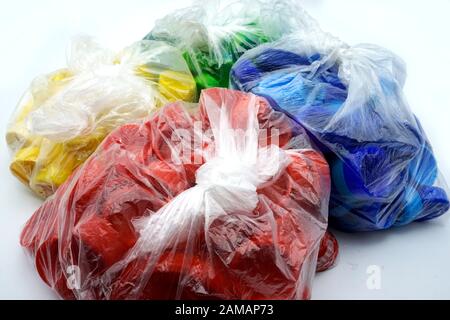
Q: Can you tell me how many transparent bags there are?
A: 4